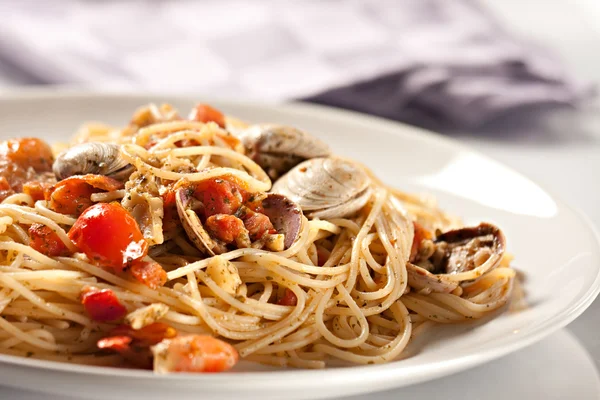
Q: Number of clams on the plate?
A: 5